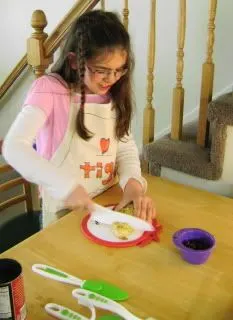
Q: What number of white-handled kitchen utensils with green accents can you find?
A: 3